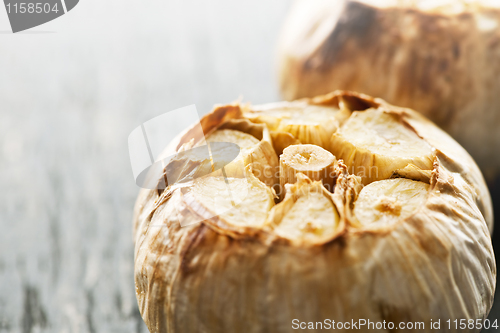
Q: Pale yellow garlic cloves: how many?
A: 6